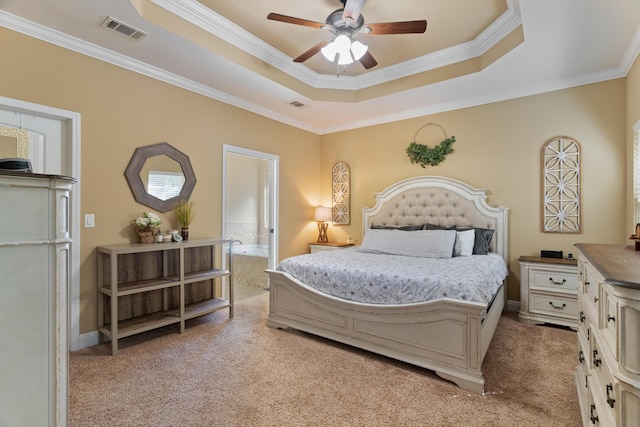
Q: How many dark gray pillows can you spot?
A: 3